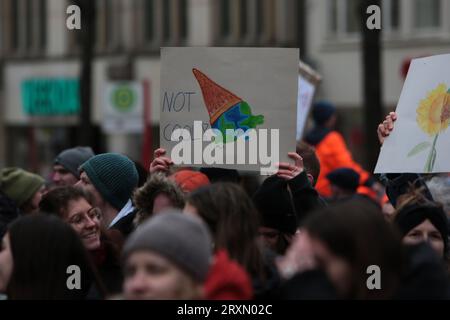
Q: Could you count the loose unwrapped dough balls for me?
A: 0